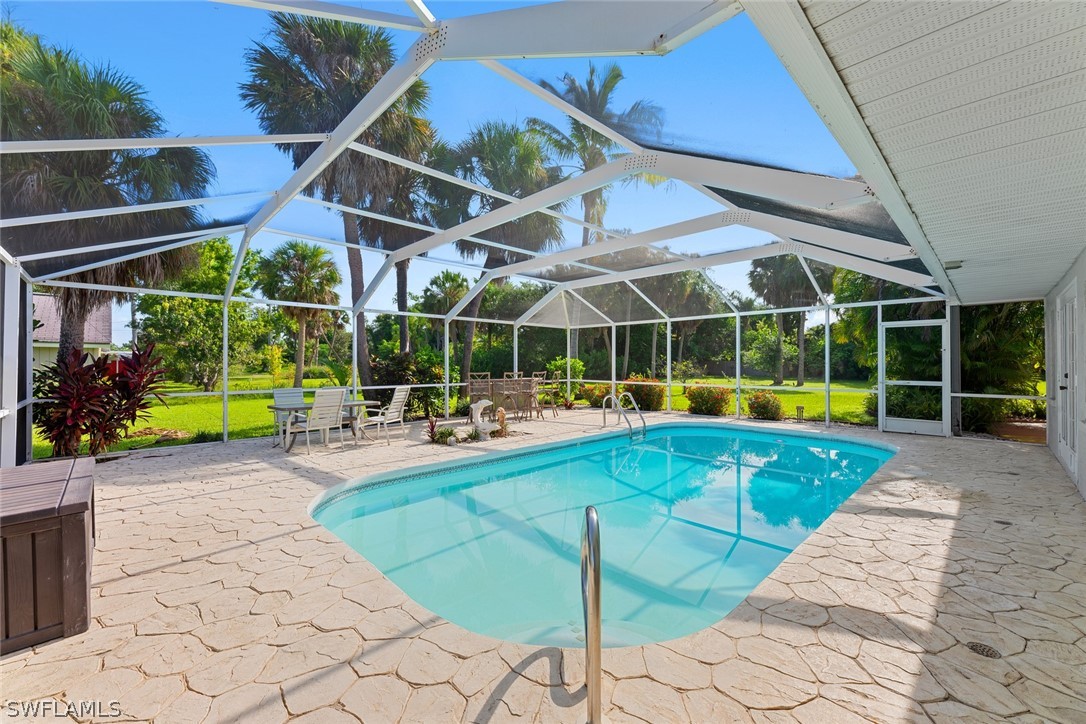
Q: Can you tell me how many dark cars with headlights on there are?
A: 0